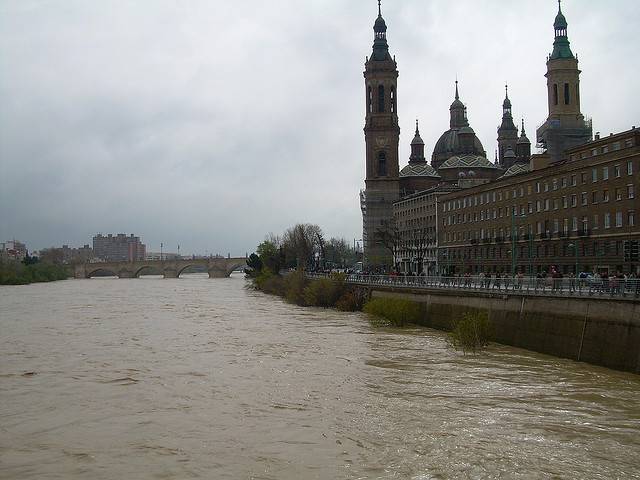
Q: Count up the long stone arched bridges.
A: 1